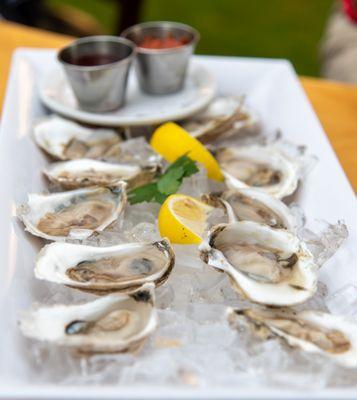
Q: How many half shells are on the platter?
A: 10